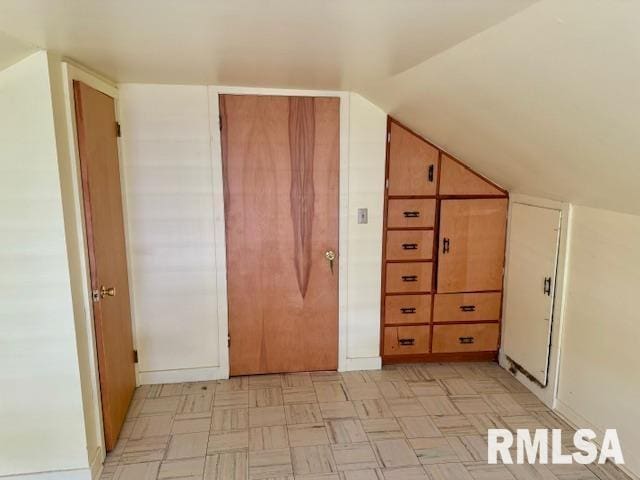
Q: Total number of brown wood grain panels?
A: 12